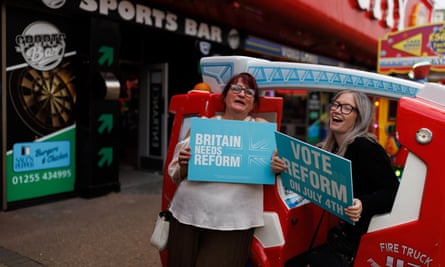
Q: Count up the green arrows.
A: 3